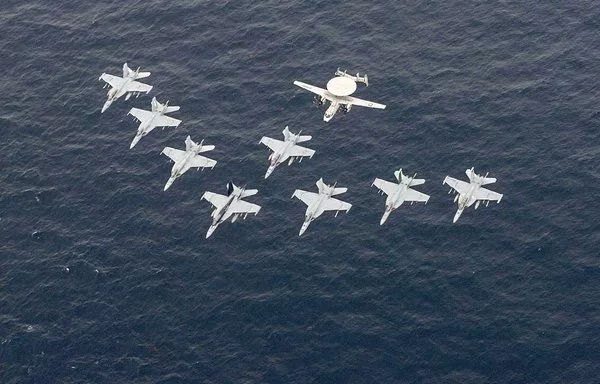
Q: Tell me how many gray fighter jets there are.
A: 8